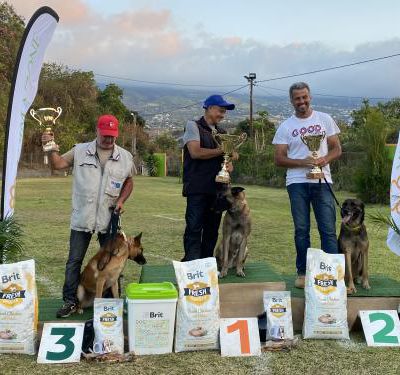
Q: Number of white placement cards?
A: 3